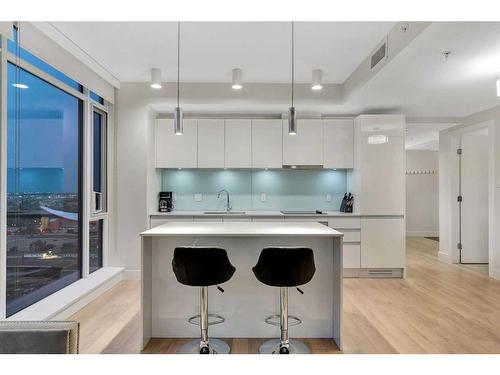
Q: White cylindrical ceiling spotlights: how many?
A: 3